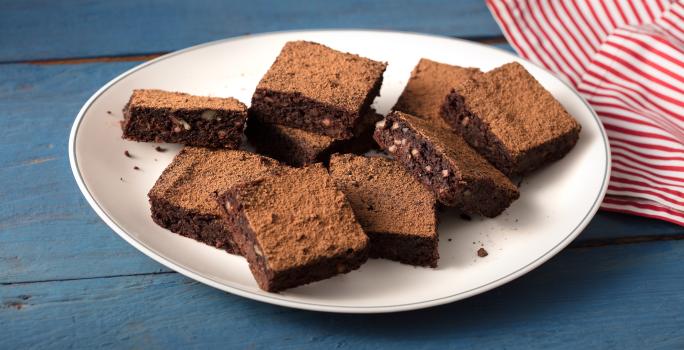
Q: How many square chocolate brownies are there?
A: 9